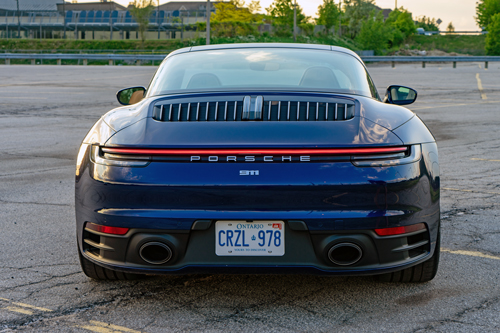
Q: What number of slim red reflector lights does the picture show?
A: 2